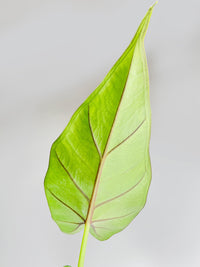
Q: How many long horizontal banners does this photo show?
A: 0